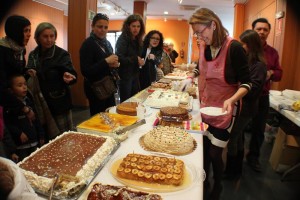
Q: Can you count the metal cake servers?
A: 2